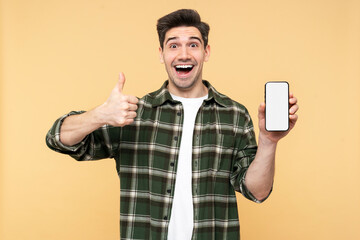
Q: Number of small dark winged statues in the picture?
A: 0